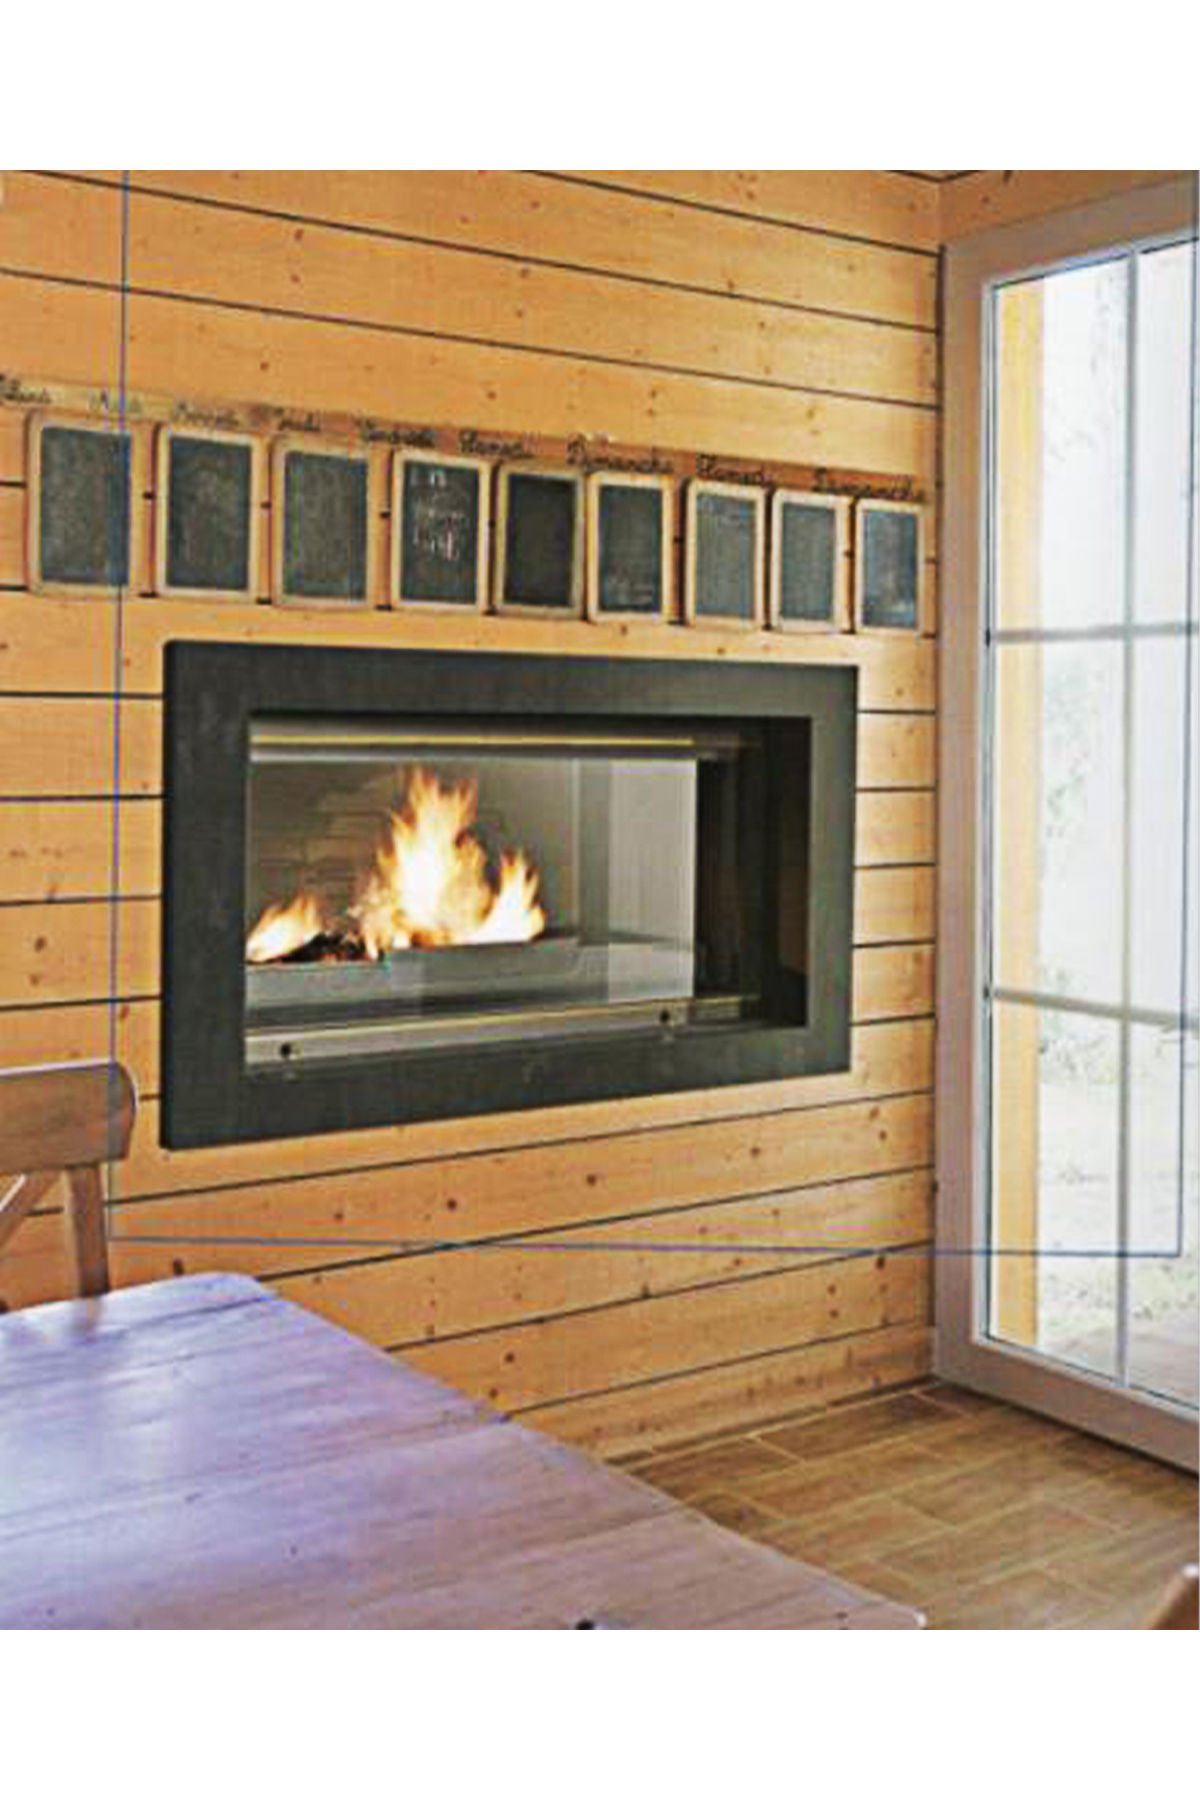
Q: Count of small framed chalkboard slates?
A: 9